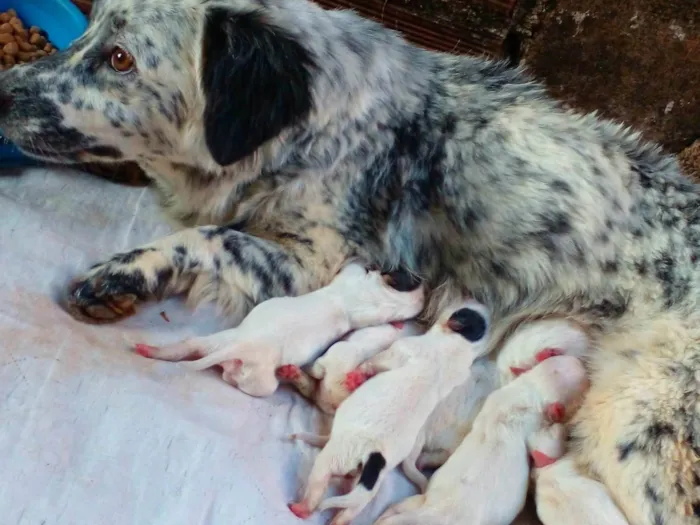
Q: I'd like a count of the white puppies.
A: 6